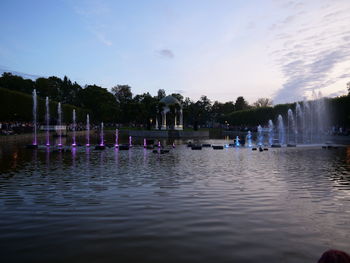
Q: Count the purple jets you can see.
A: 11